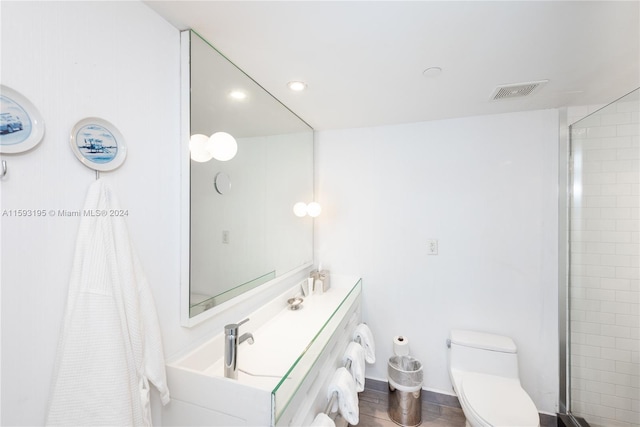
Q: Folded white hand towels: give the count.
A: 4